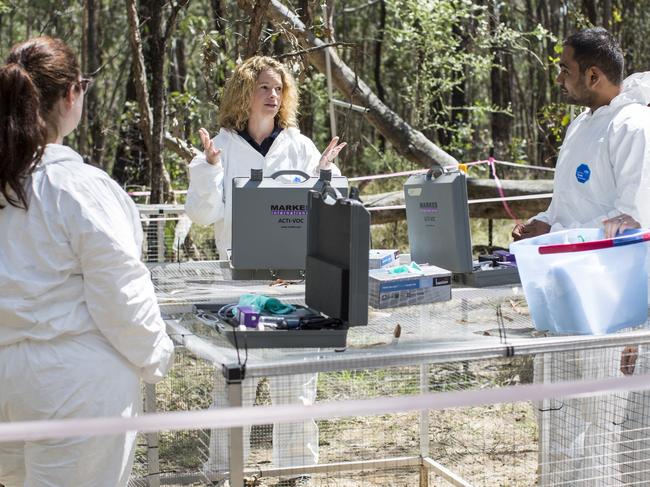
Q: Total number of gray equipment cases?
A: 3